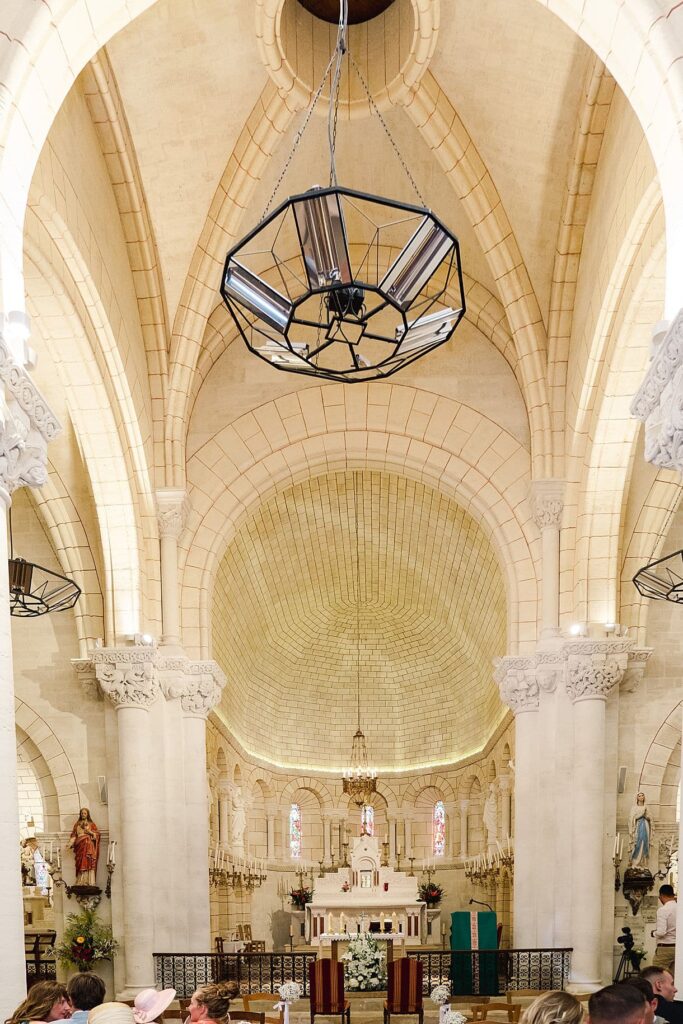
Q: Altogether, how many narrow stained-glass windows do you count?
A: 3